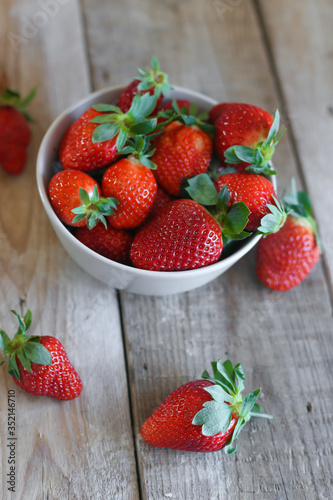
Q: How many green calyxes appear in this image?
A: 12